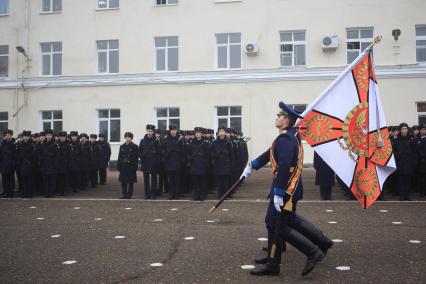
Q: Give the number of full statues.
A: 0